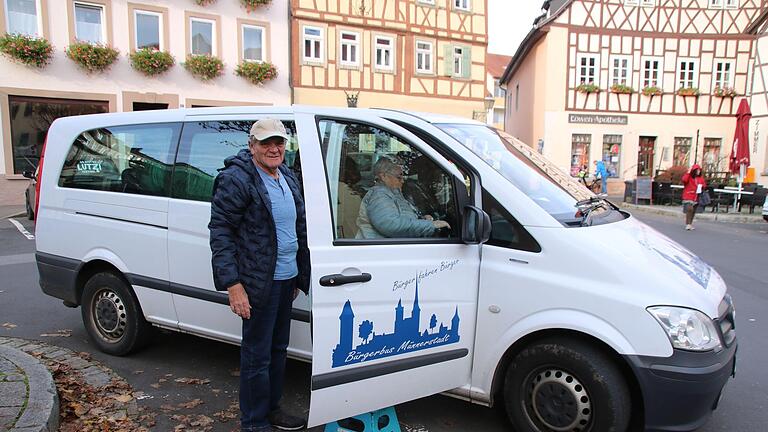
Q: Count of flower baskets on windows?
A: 12